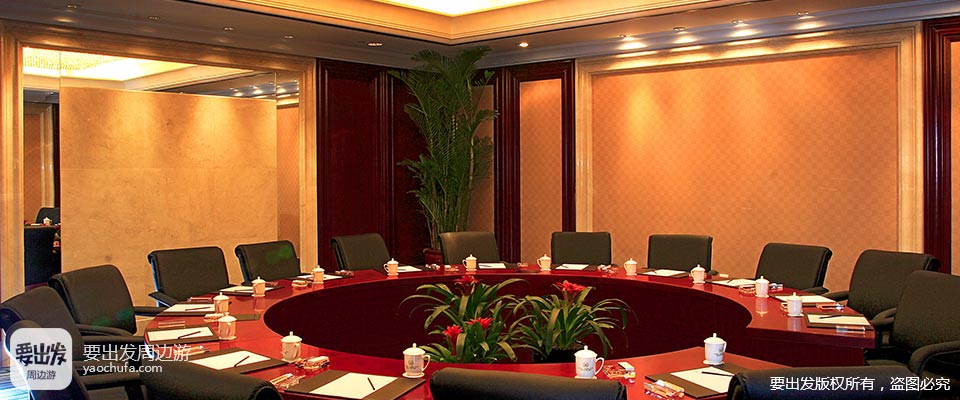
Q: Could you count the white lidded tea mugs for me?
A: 15